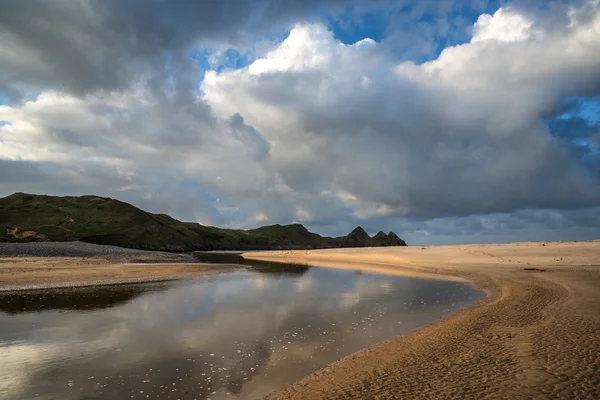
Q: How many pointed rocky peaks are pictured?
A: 3